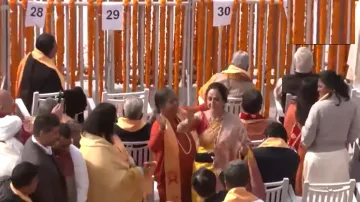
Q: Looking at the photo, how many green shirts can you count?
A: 0